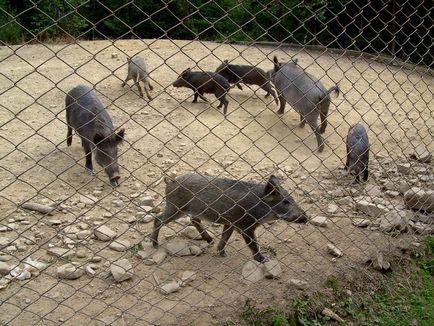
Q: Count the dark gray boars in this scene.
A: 6